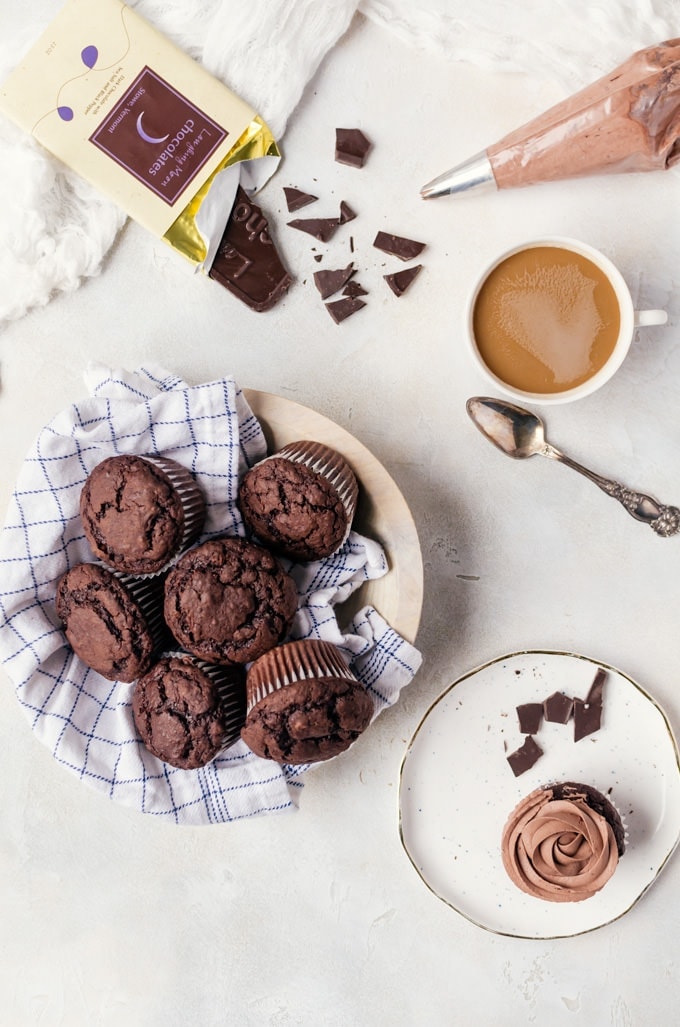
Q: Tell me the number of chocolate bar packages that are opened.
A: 1